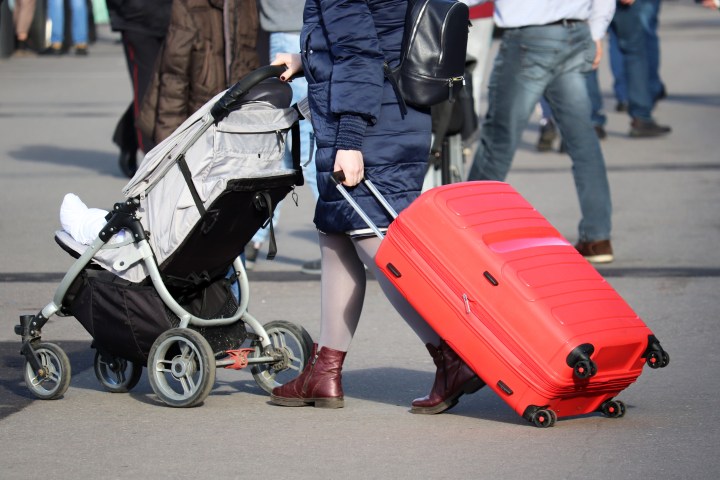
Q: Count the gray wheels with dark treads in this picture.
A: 4